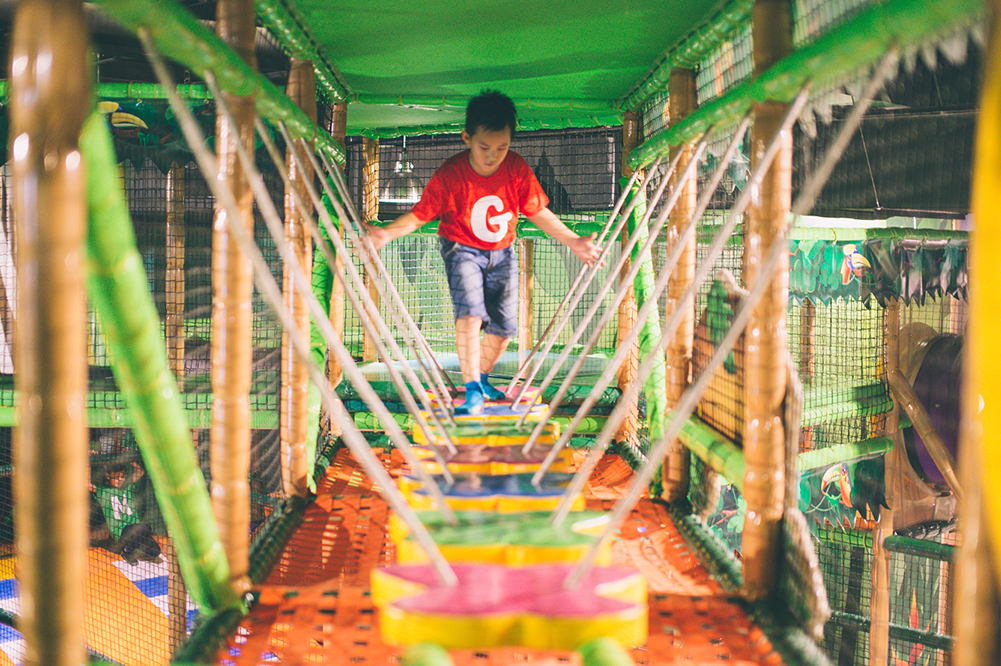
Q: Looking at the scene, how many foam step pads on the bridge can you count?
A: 7